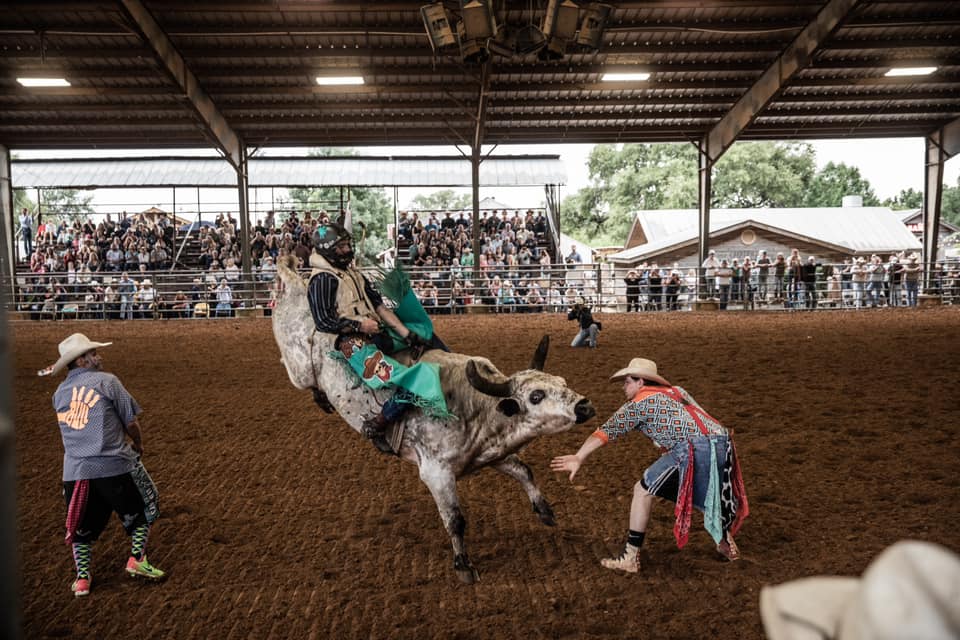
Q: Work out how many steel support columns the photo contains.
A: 5